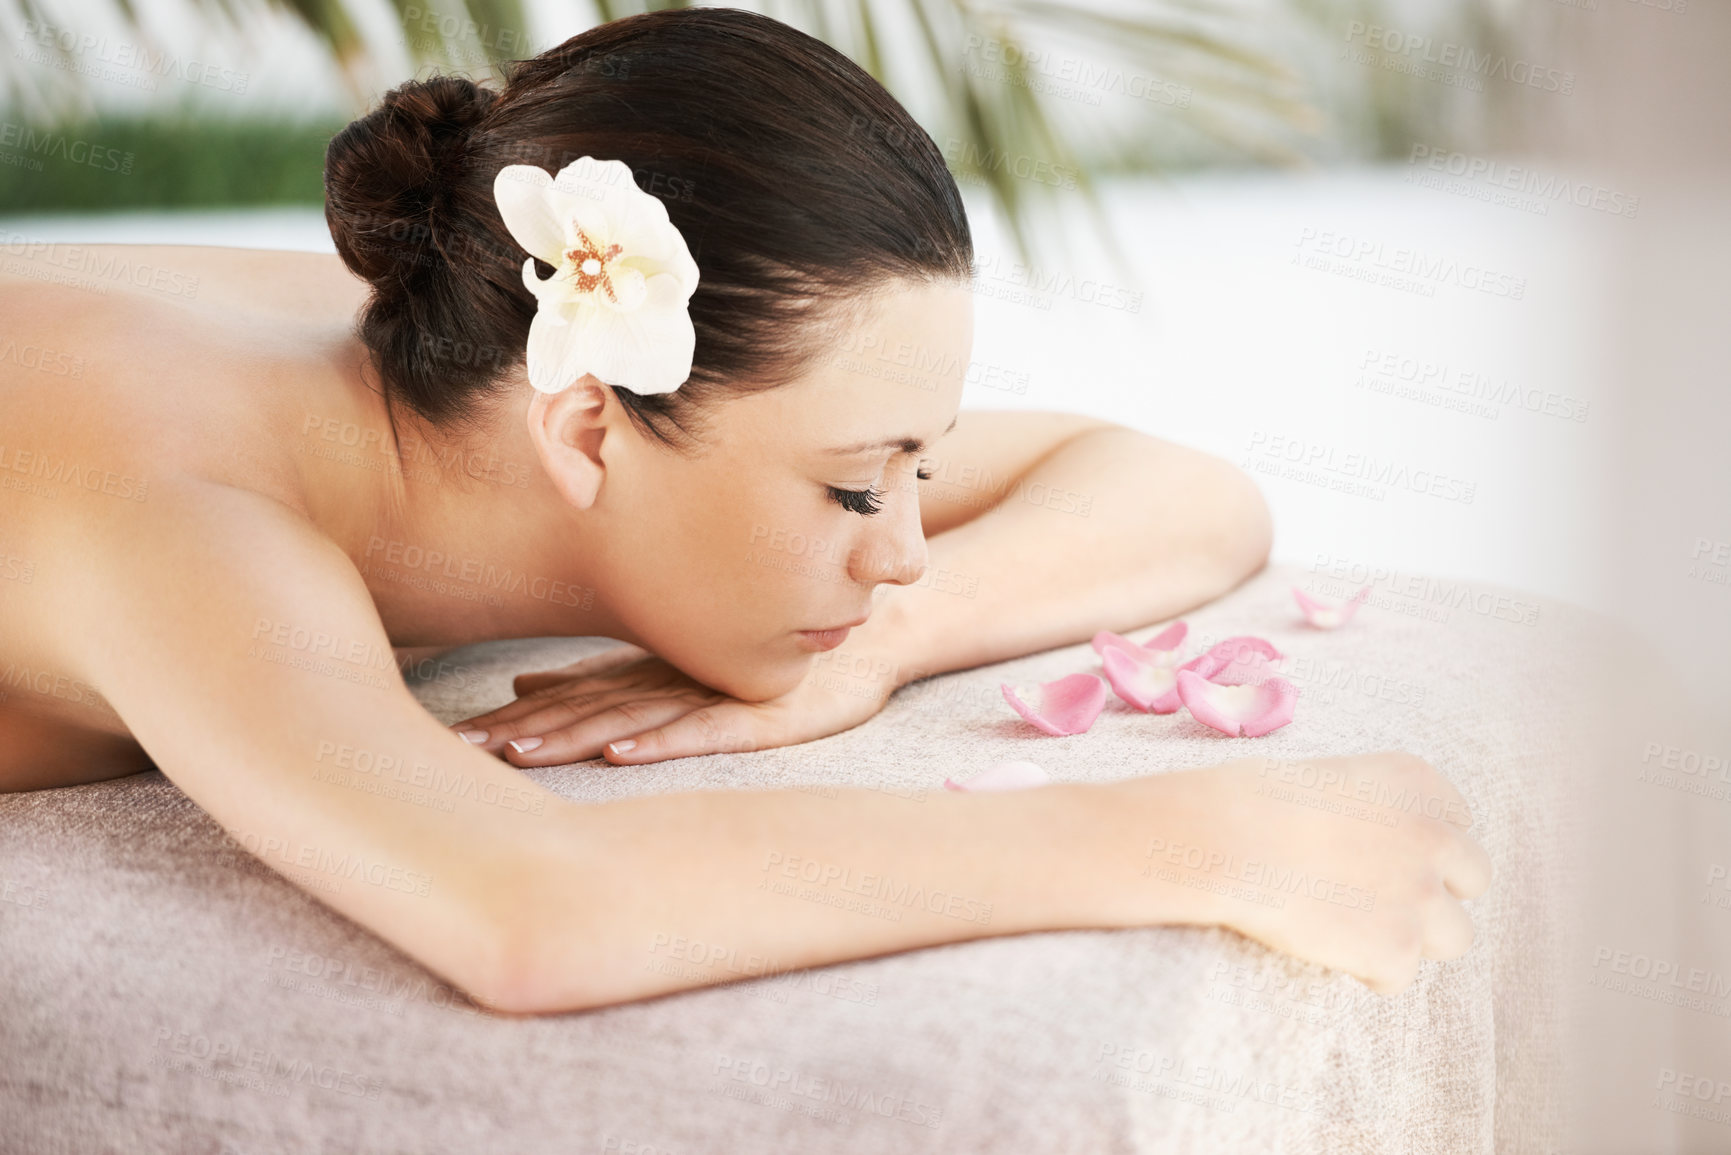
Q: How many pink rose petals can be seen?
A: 7